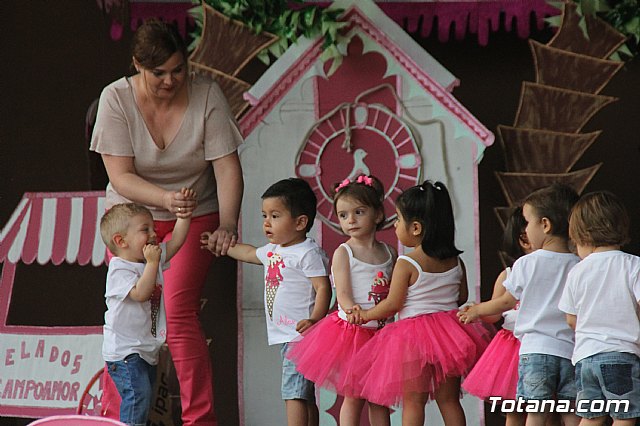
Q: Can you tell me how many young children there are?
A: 7